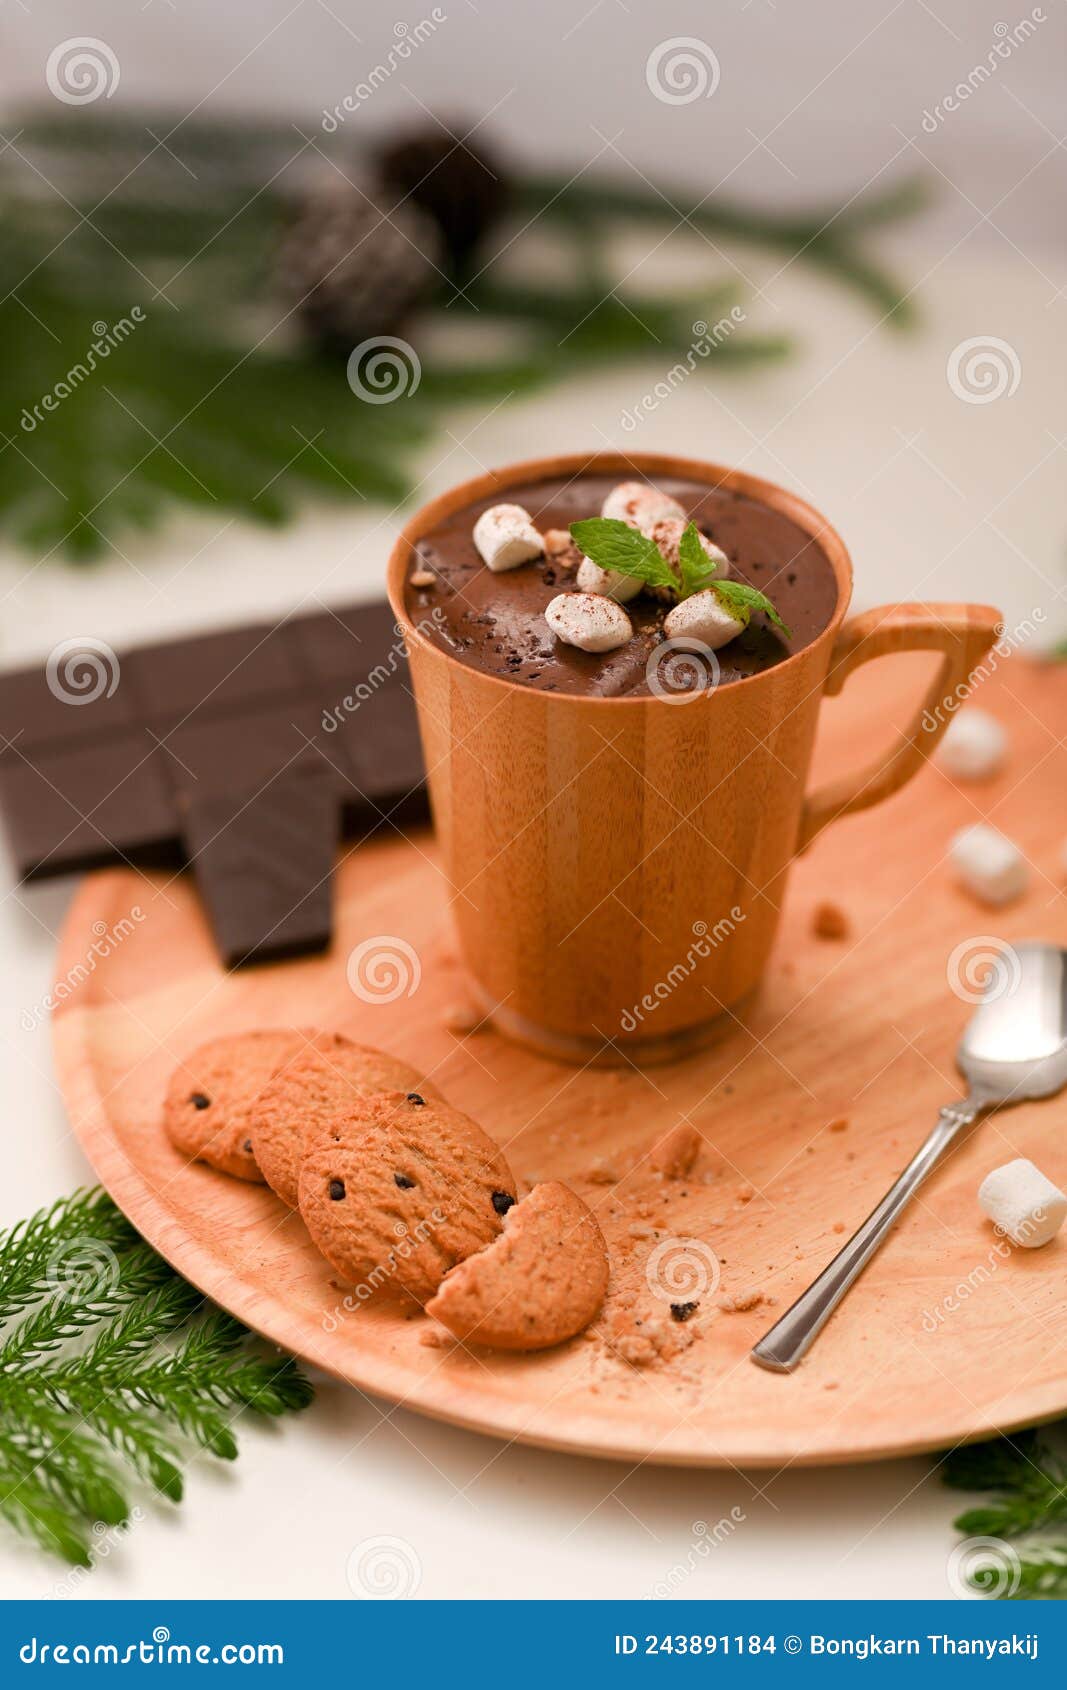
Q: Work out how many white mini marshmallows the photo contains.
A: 9